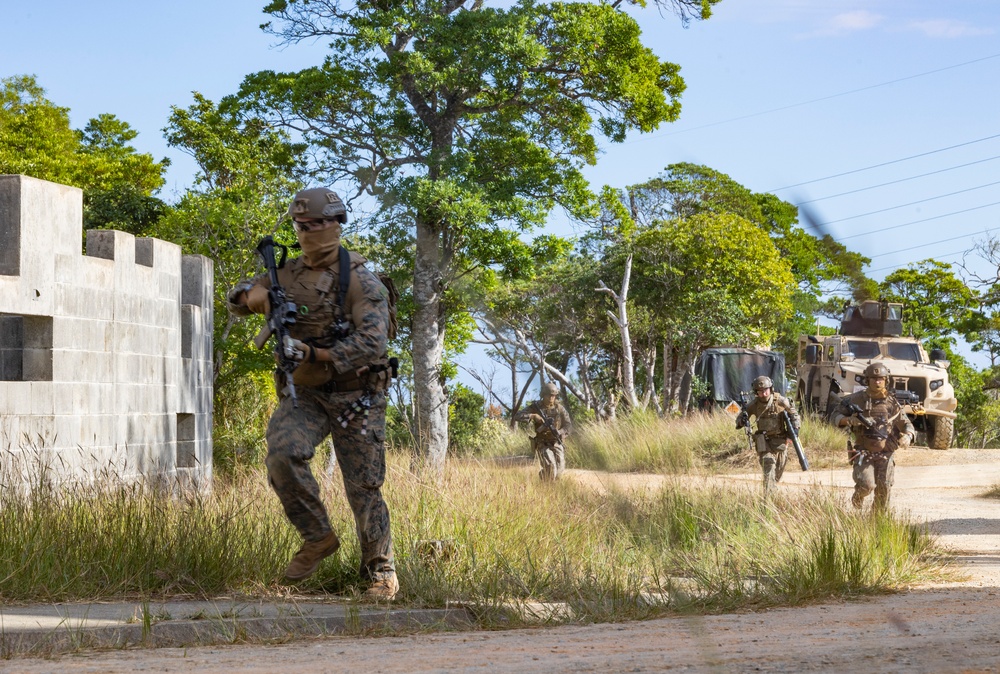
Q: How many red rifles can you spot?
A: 0